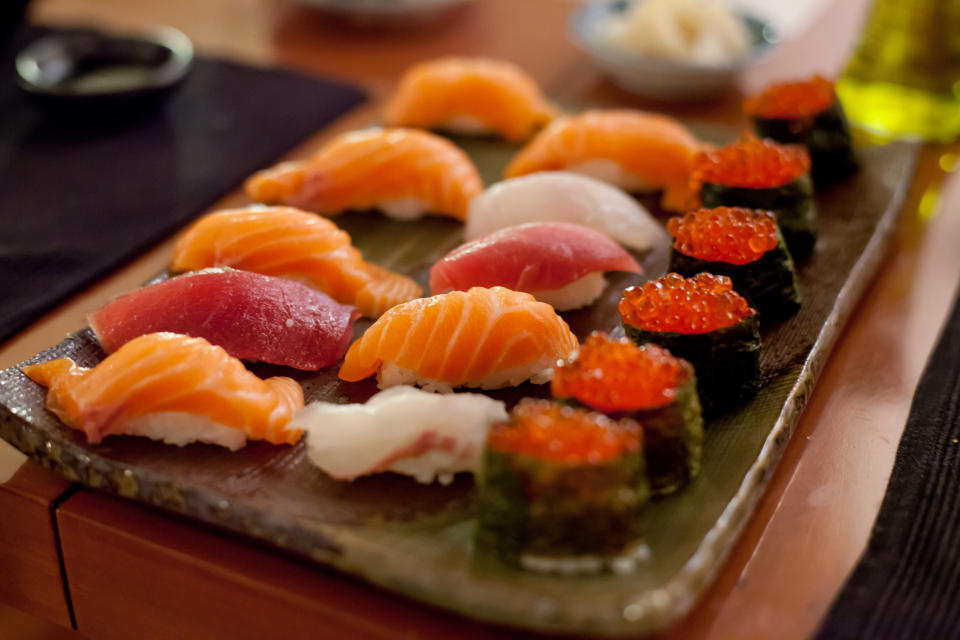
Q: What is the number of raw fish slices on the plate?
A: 10